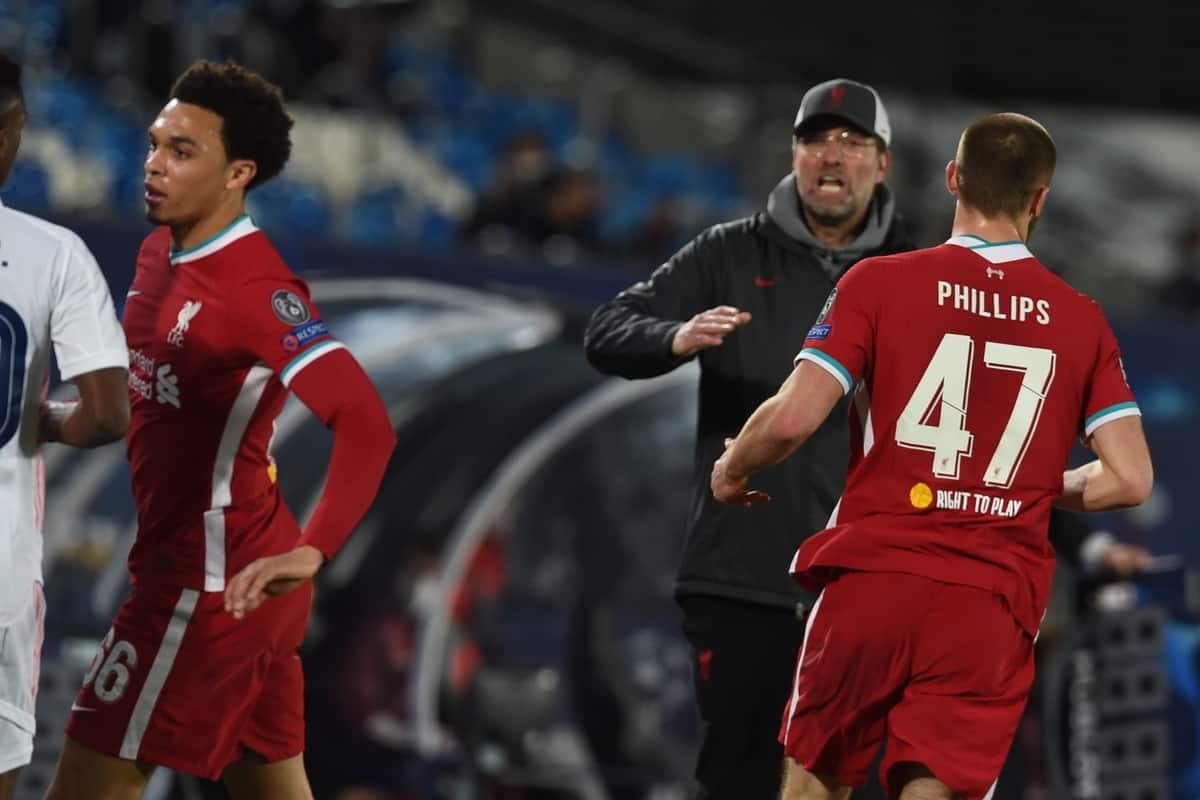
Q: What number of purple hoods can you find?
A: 0